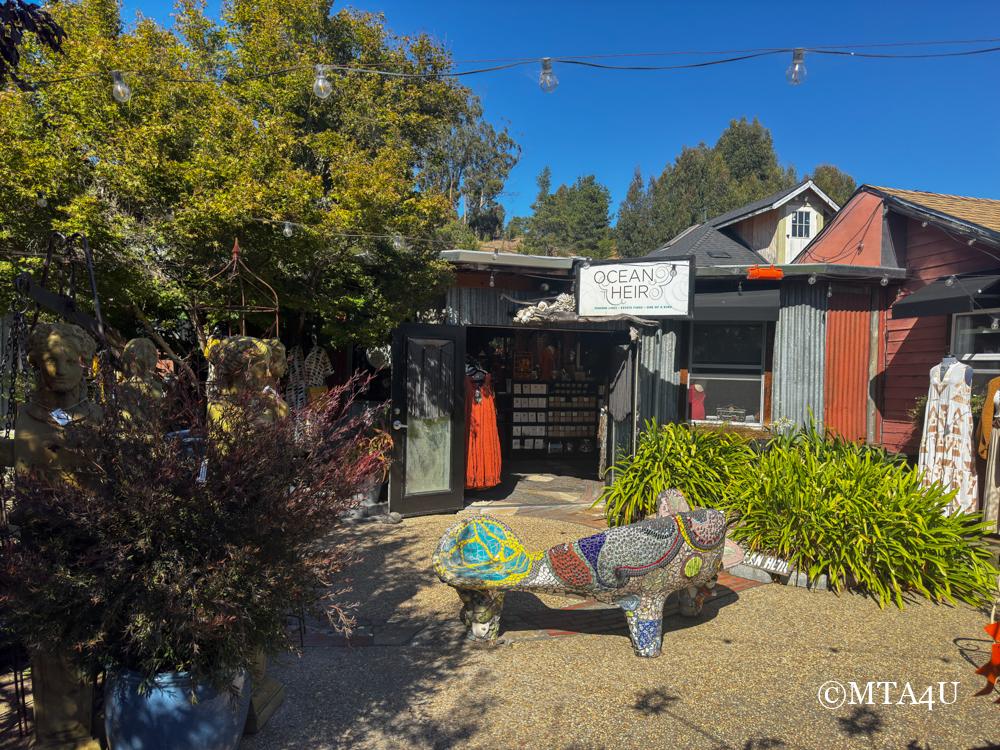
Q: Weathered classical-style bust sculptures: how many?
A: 4